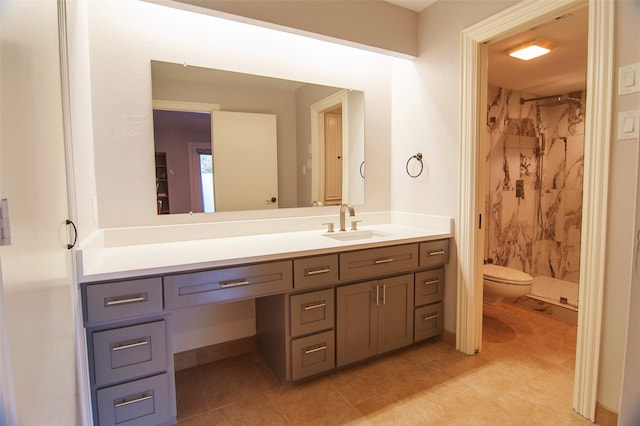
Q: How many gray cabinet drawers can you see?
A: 11